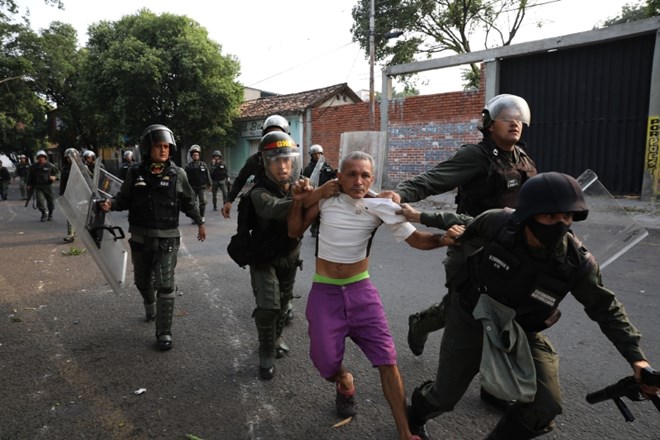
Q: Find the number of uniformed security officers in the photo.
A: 14